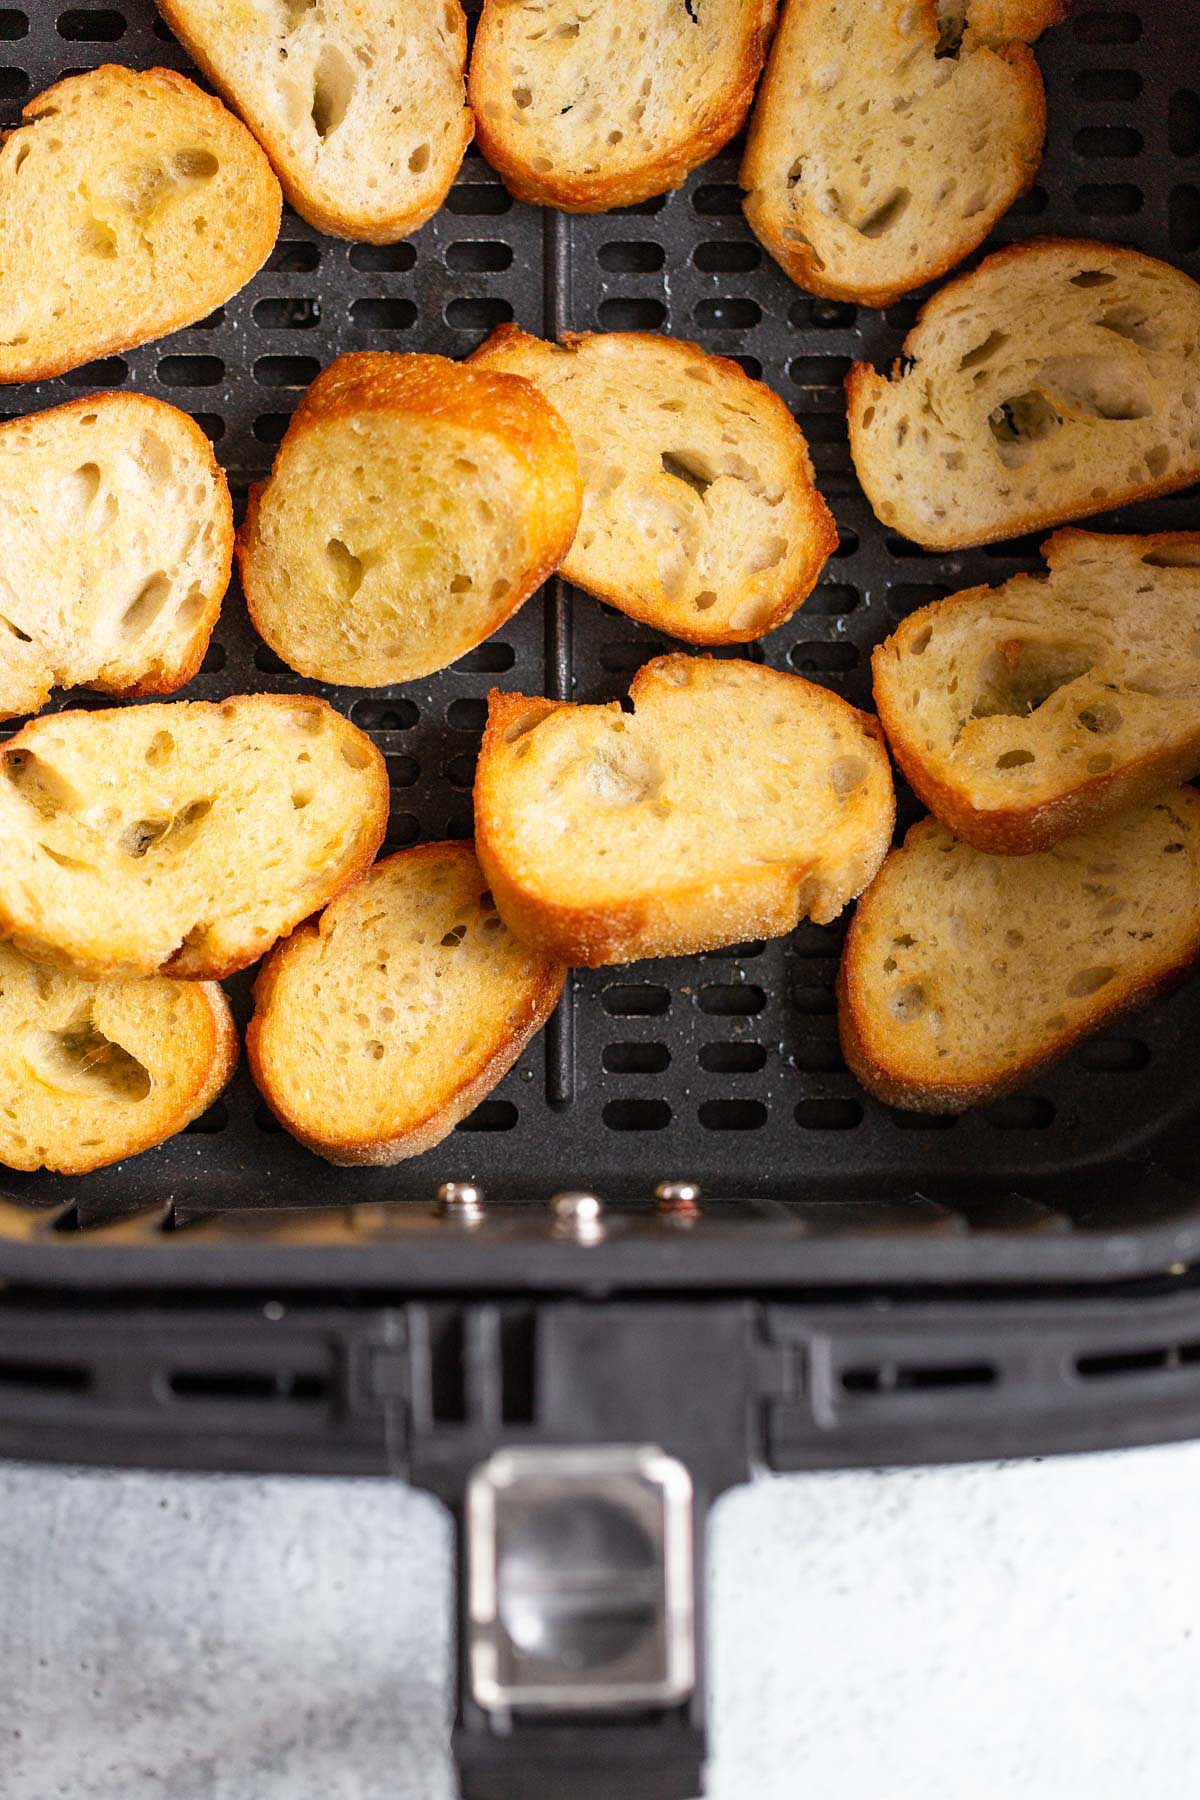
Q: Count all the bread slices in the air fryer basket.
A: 14